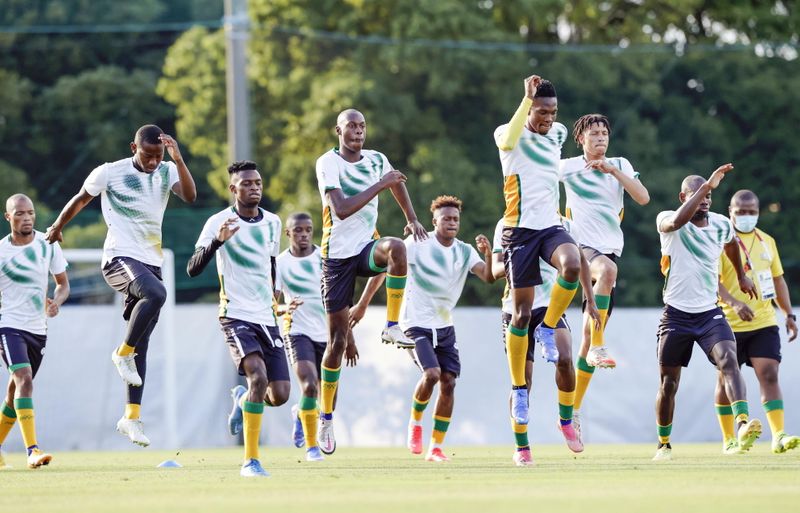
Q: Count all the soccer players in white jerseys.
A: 10